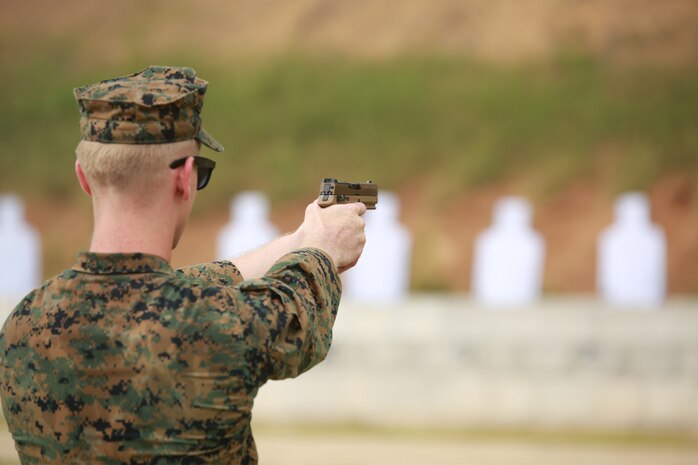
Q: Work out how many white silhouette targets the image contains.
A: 5